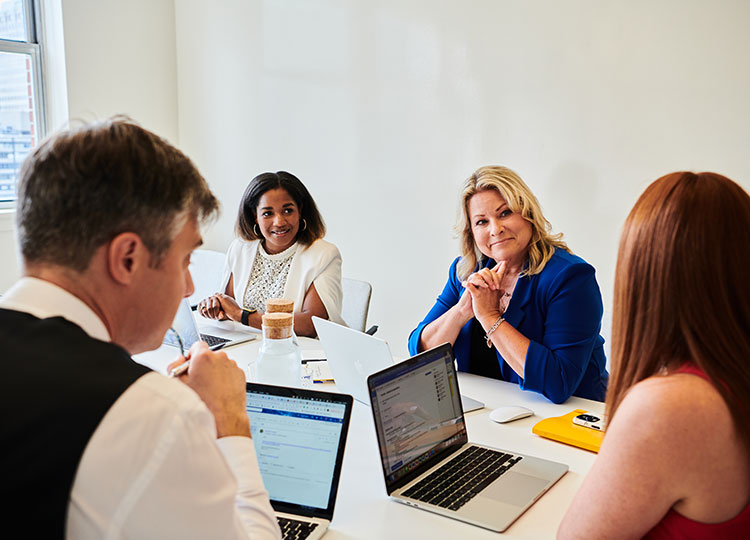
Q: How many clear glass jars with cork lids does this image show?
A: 2